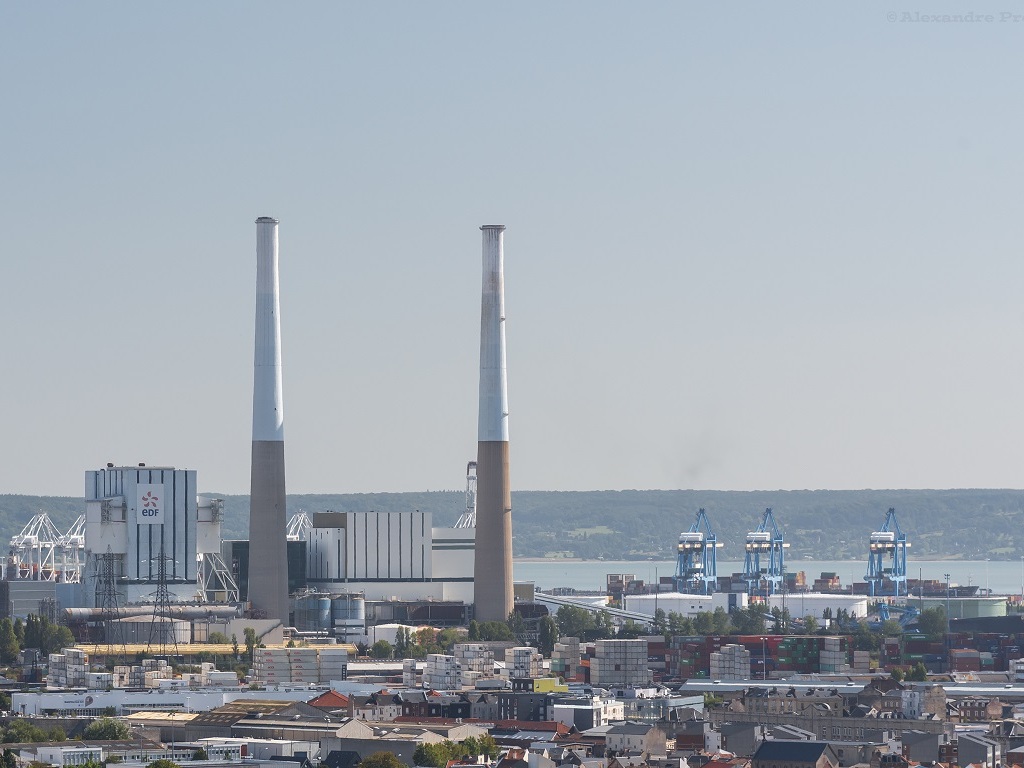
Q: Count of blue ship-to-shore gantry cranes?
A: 3